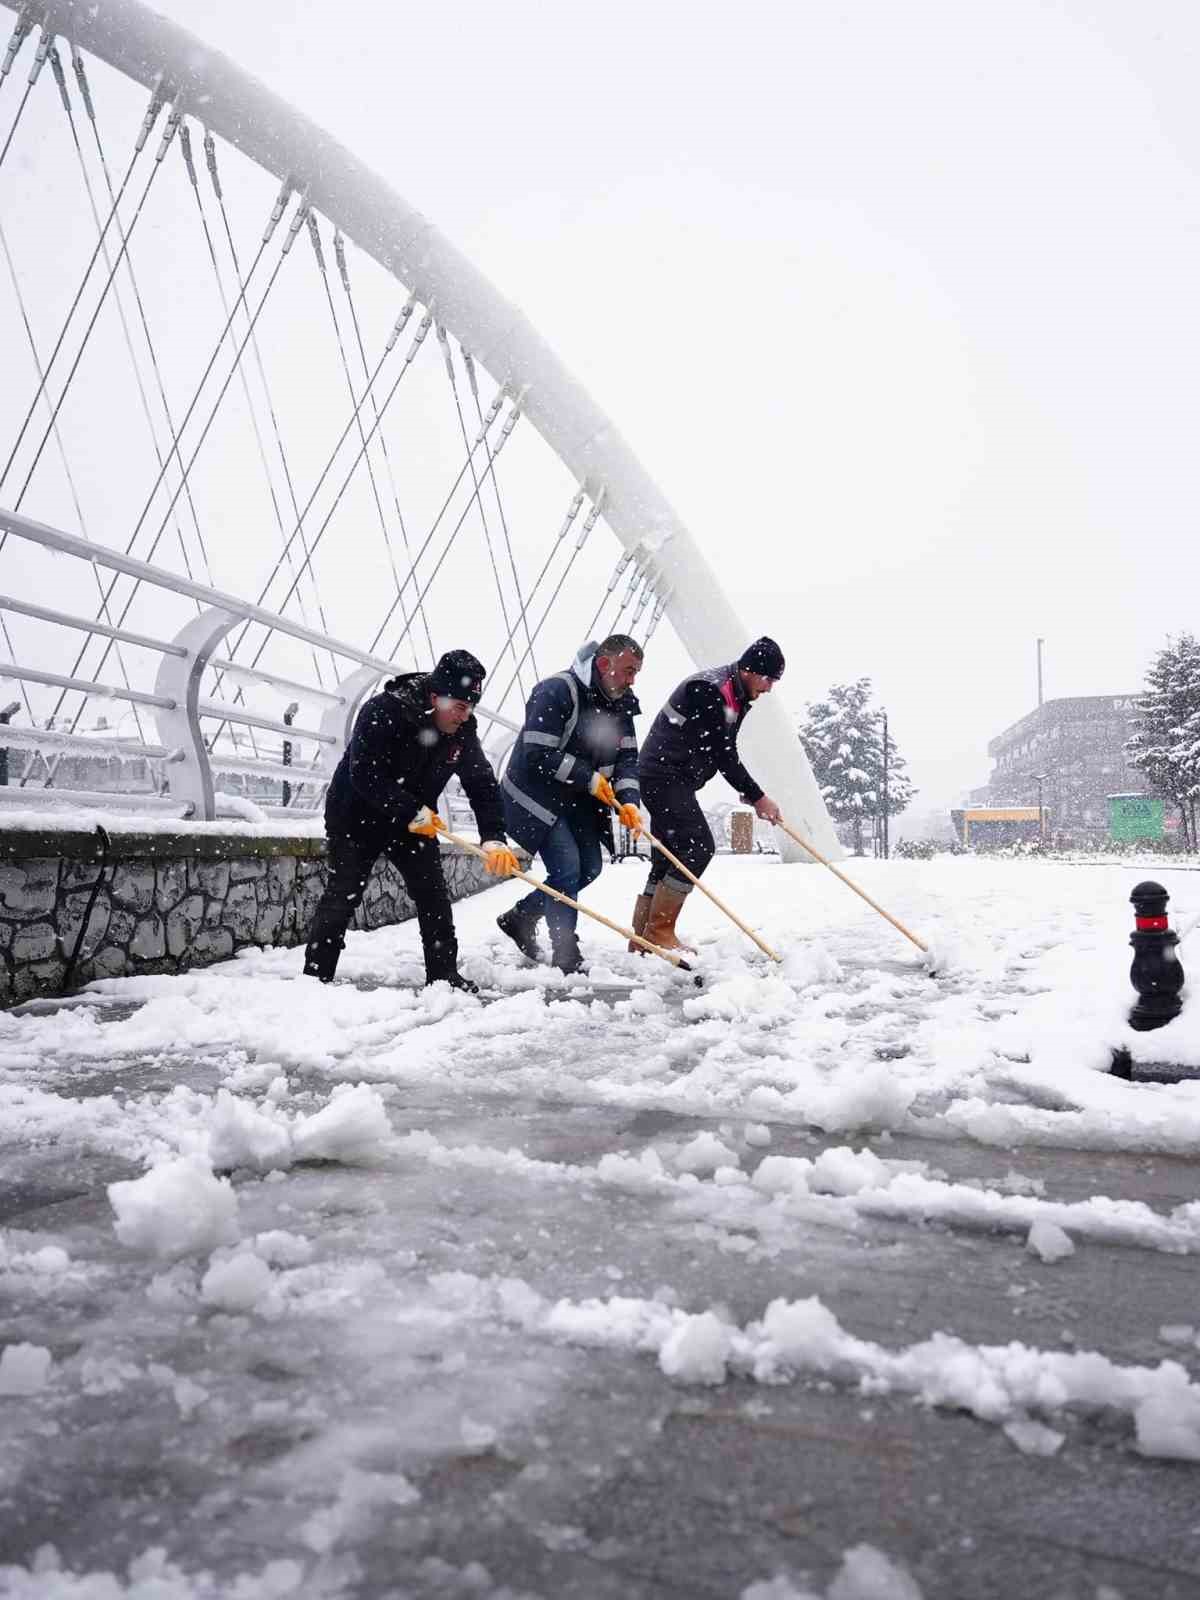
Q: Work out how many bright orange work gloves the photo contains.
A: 4